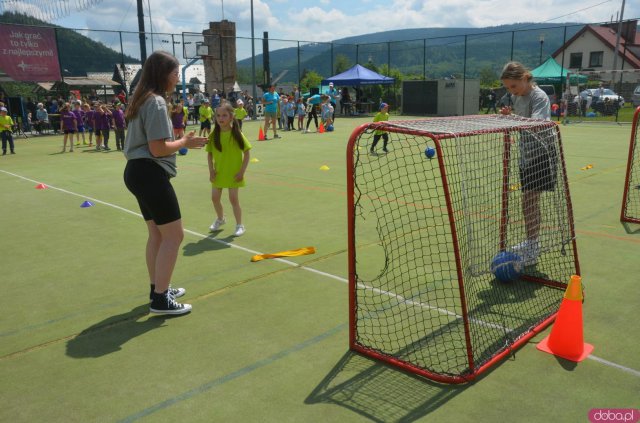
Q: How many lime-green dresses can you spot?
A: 1